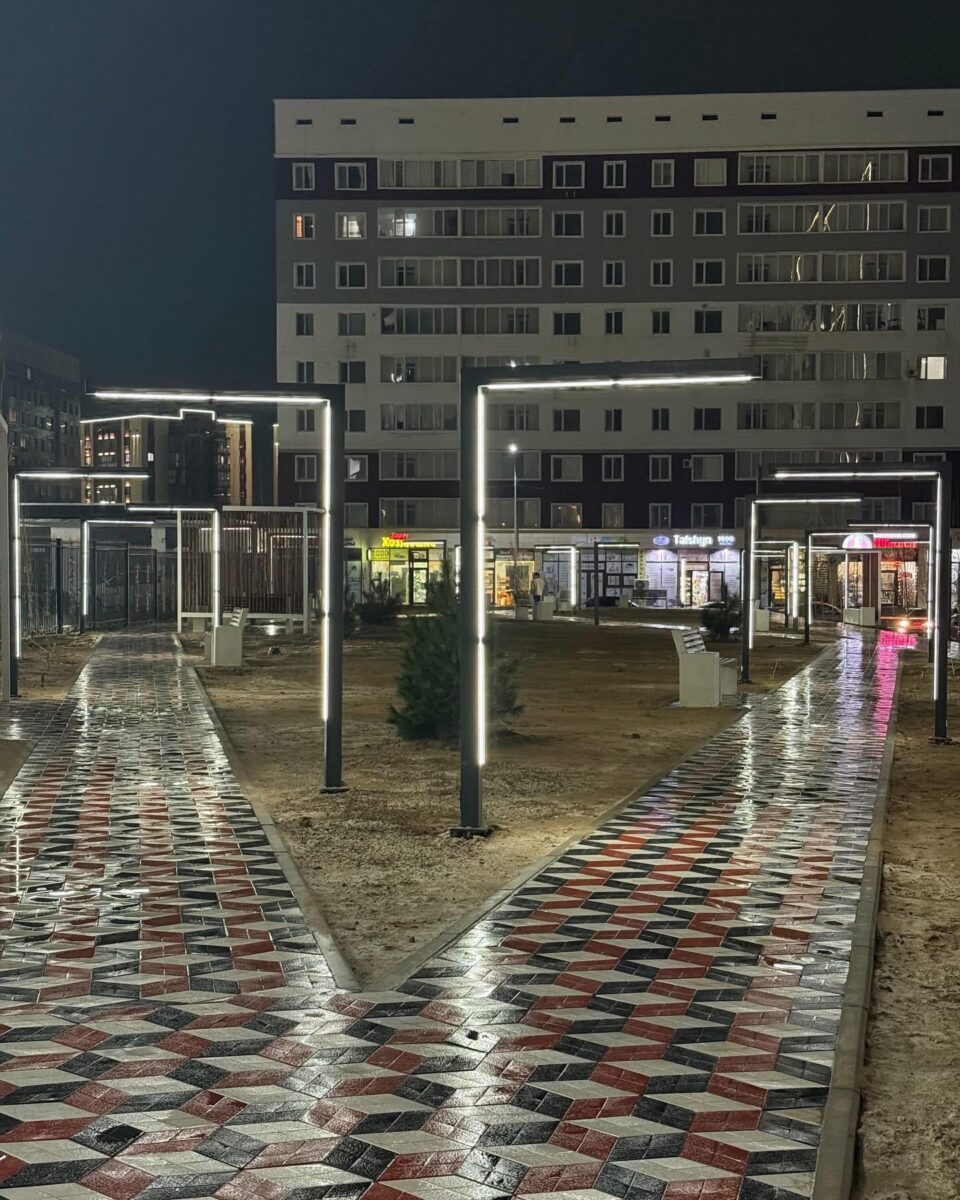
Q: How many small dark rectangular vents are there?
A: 11